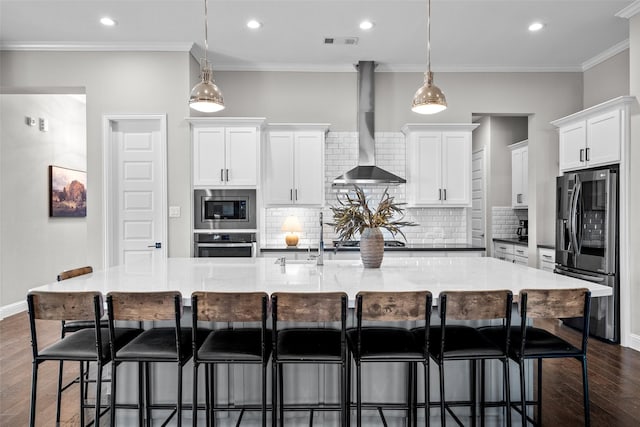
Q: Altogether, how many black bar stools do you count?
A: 8